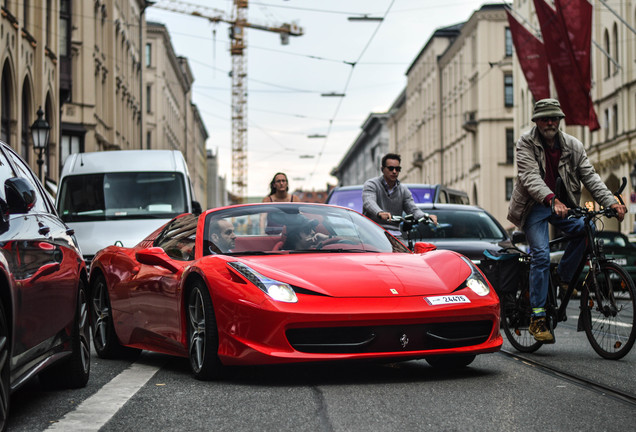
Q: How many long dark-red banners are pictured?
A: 3